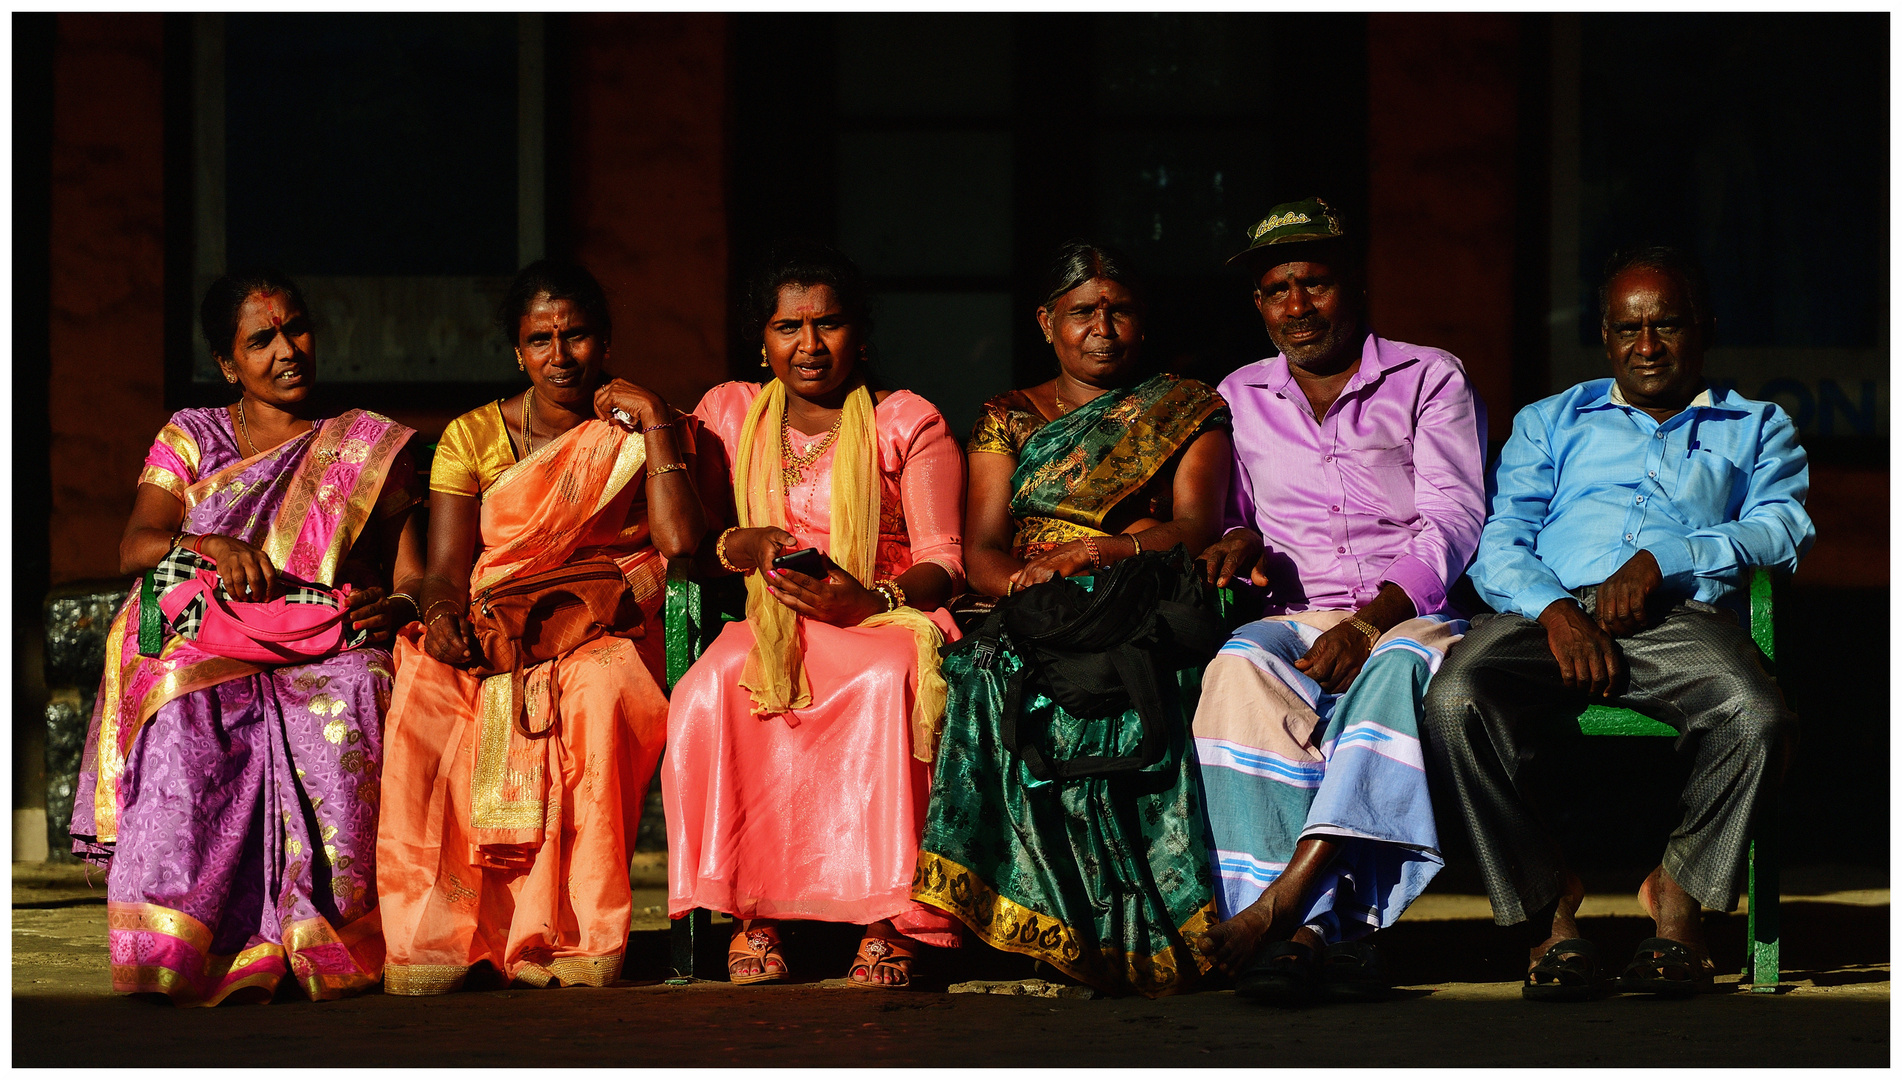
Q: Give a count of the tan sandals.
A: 2